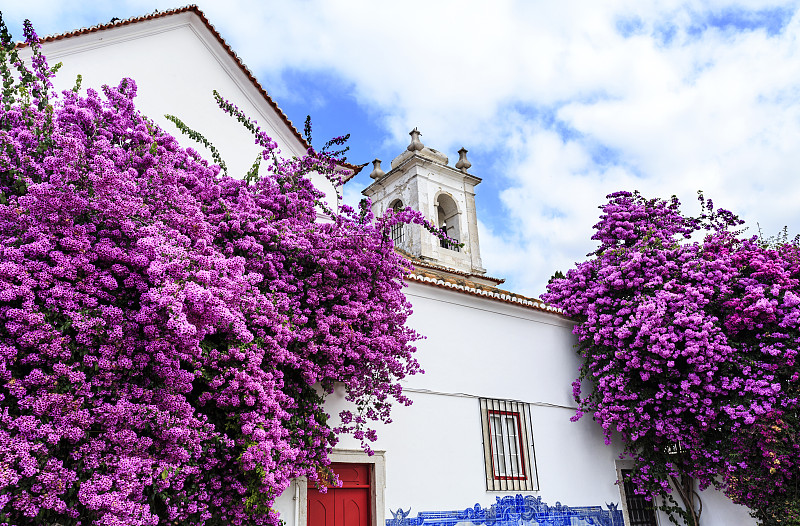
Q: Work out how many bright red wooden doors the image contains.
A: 1